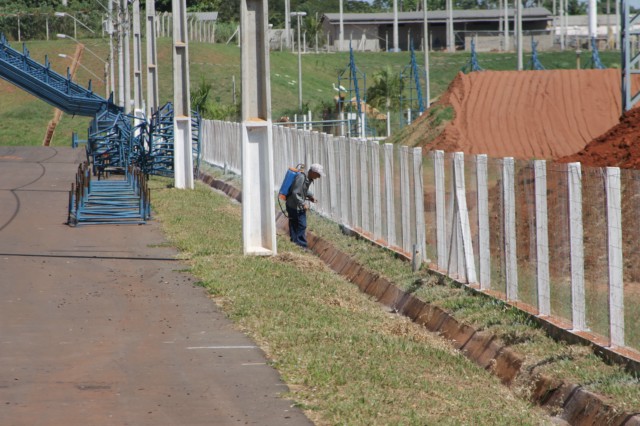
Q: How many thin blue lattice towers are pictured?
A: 5